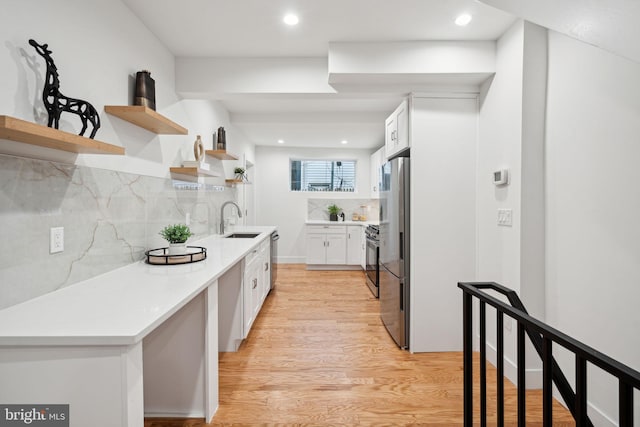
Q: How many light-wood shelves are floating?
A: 5